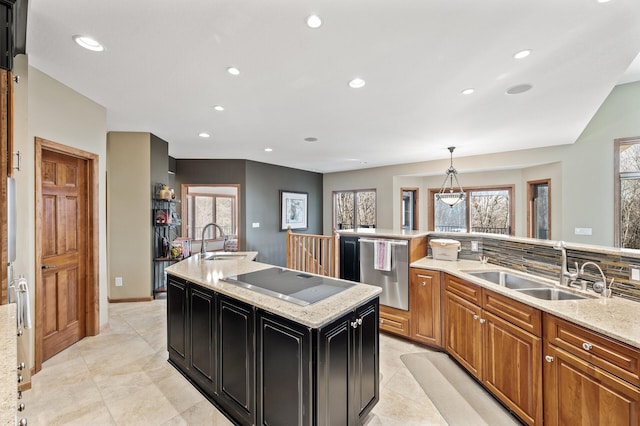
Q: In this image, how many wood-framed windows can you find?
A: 6